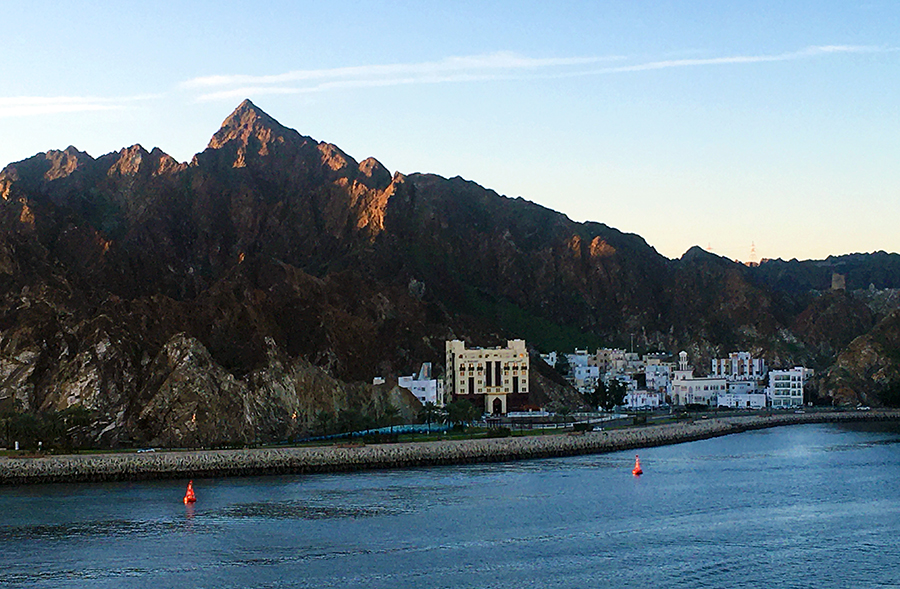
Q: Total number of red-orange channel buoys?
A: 2